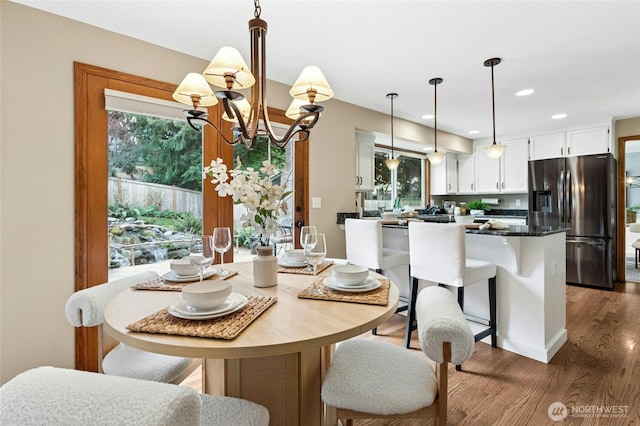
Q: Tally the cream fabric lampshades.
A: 5